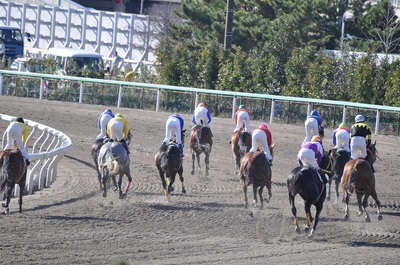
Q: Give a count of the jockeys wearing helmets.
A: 11